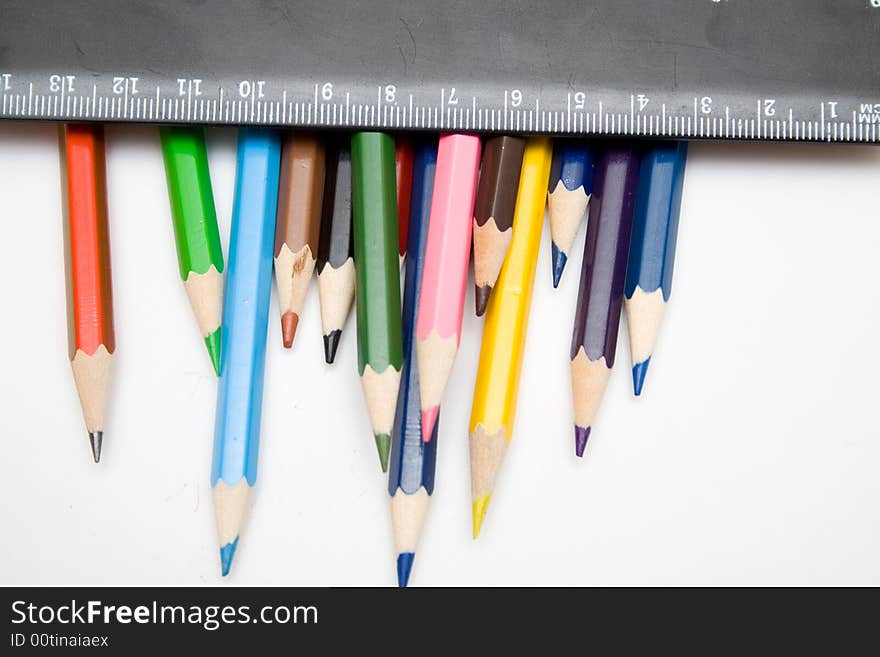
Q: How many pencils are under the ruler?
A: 14